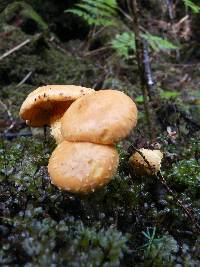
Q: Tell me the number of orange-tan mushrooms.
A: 4